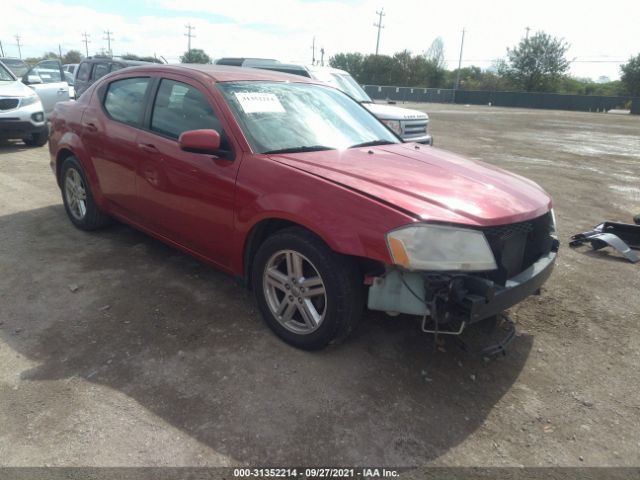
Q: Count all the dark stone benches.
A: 0